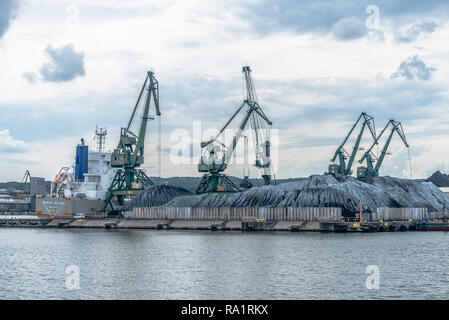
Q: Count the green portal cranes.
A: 4